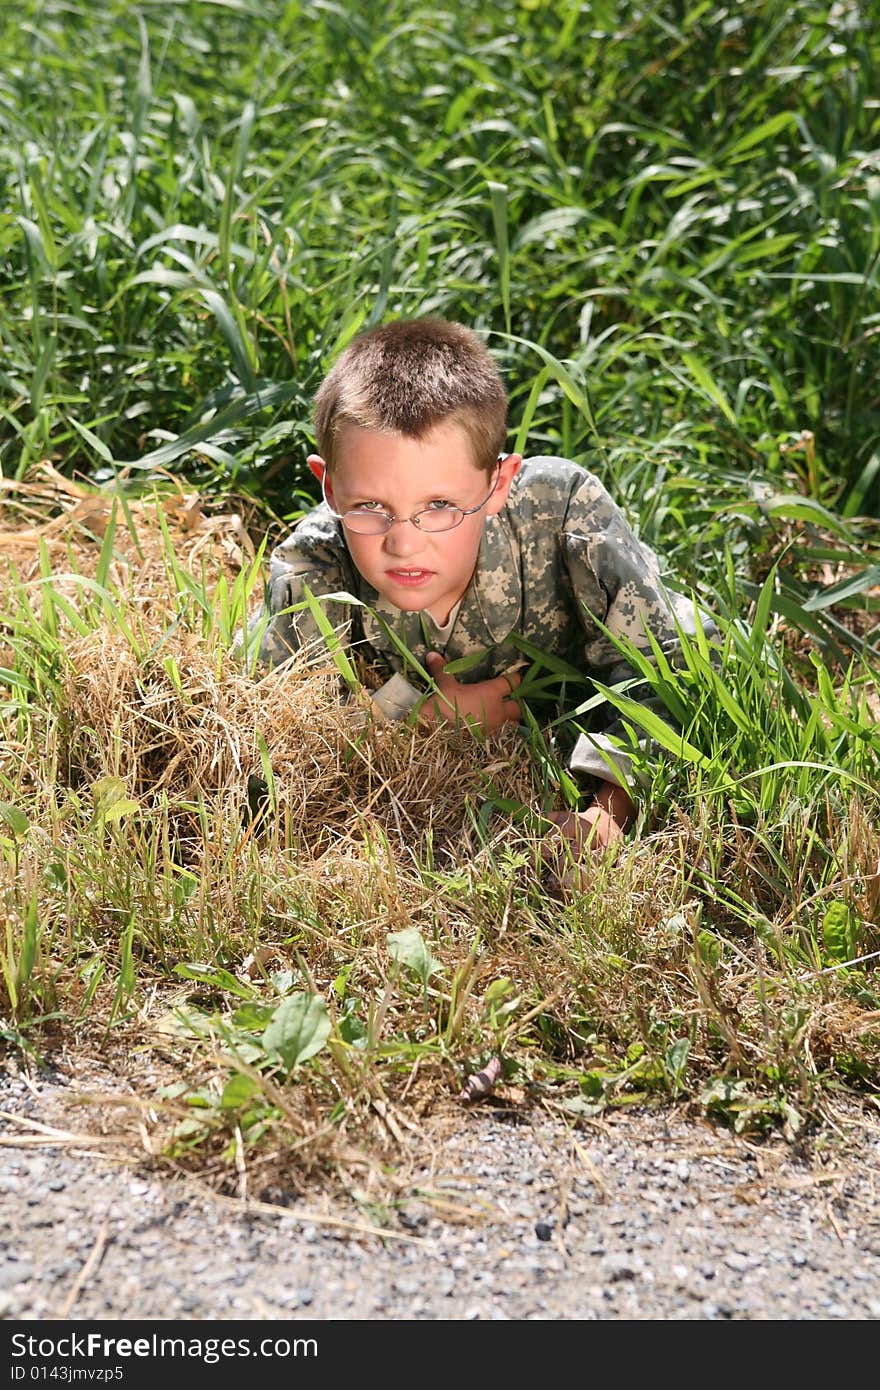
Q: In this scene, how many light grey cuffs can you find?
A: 2